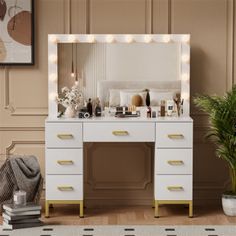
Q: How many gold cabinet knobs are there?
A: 7